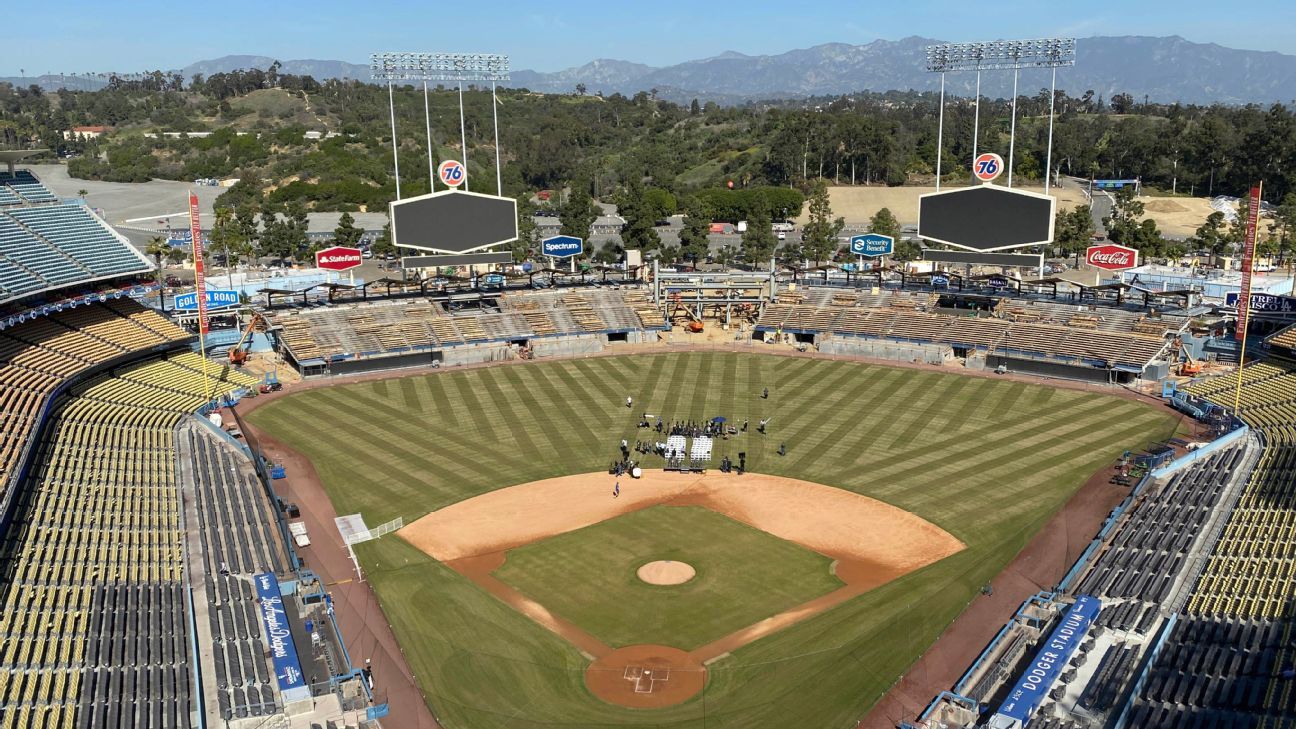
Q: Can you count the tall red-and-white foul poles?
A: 2